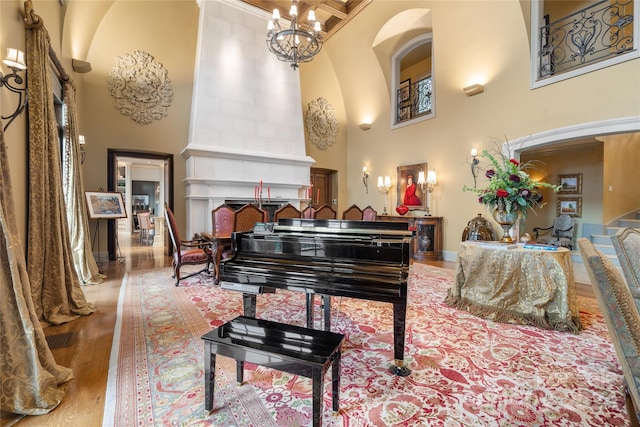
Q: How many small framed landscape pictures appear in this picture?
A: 2